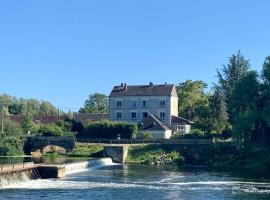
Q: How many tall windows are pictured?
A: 8